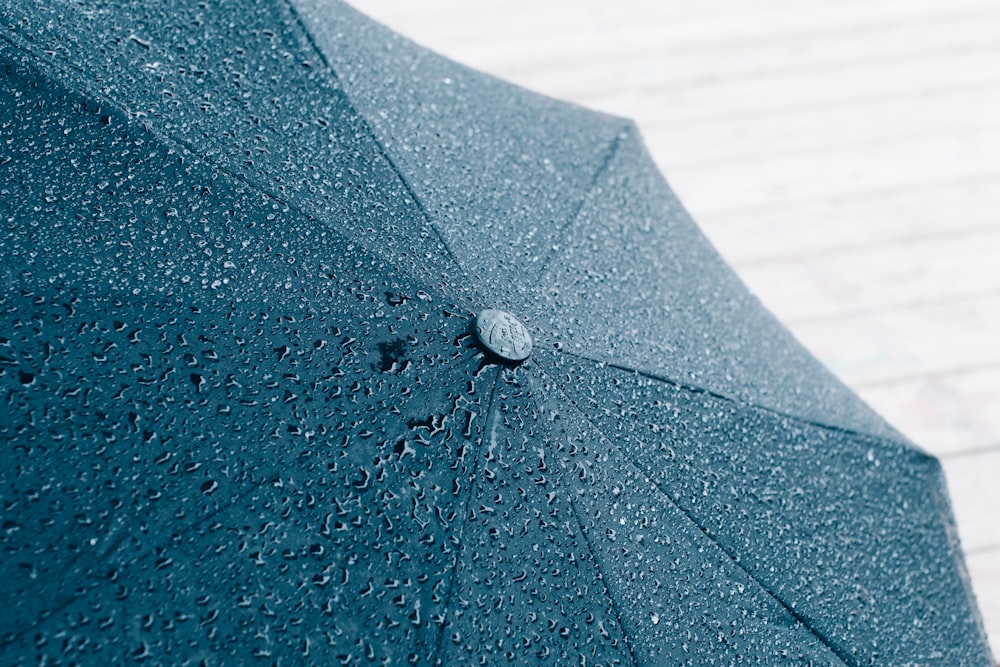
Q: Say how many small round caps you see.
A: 1